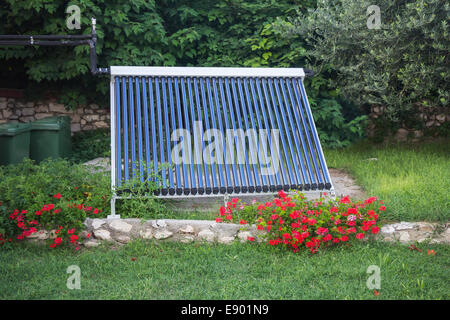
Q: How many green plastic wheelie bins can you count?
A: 2